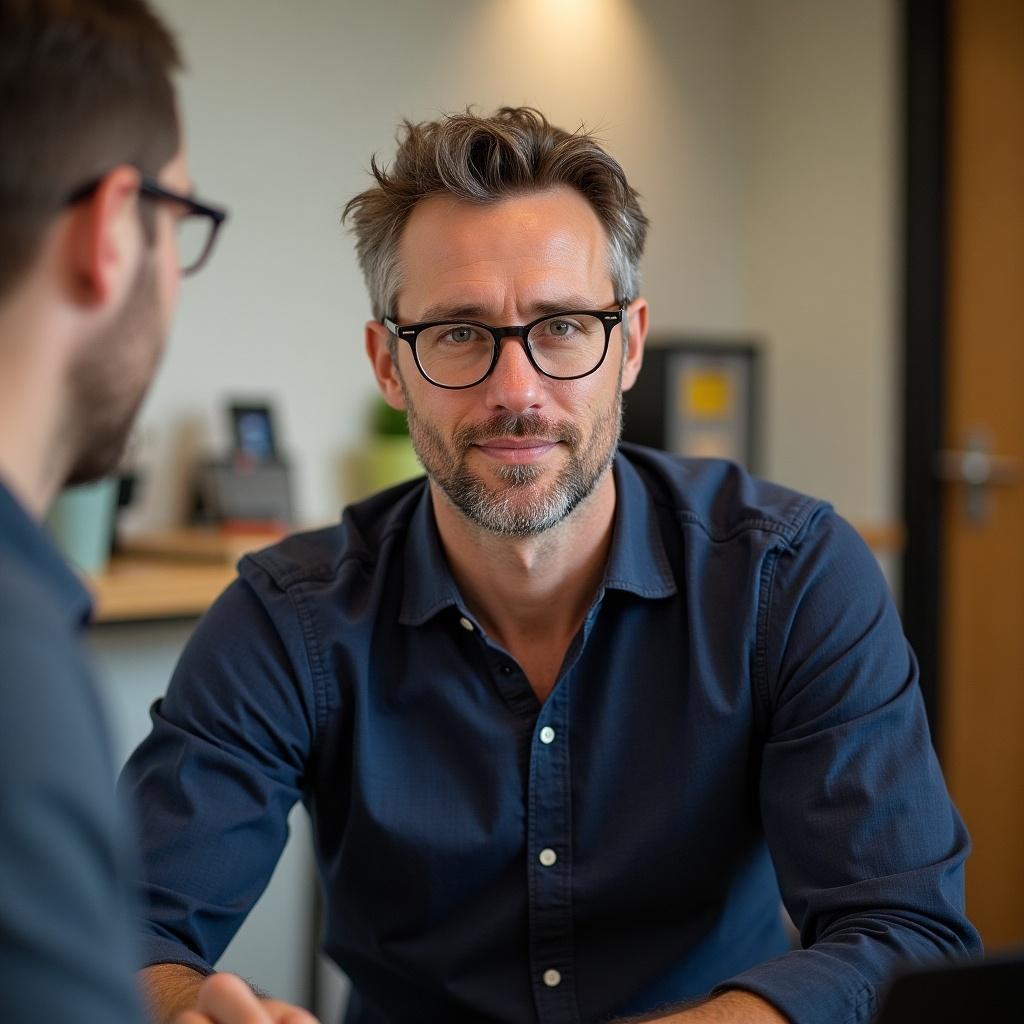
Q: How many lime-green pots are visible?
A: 1